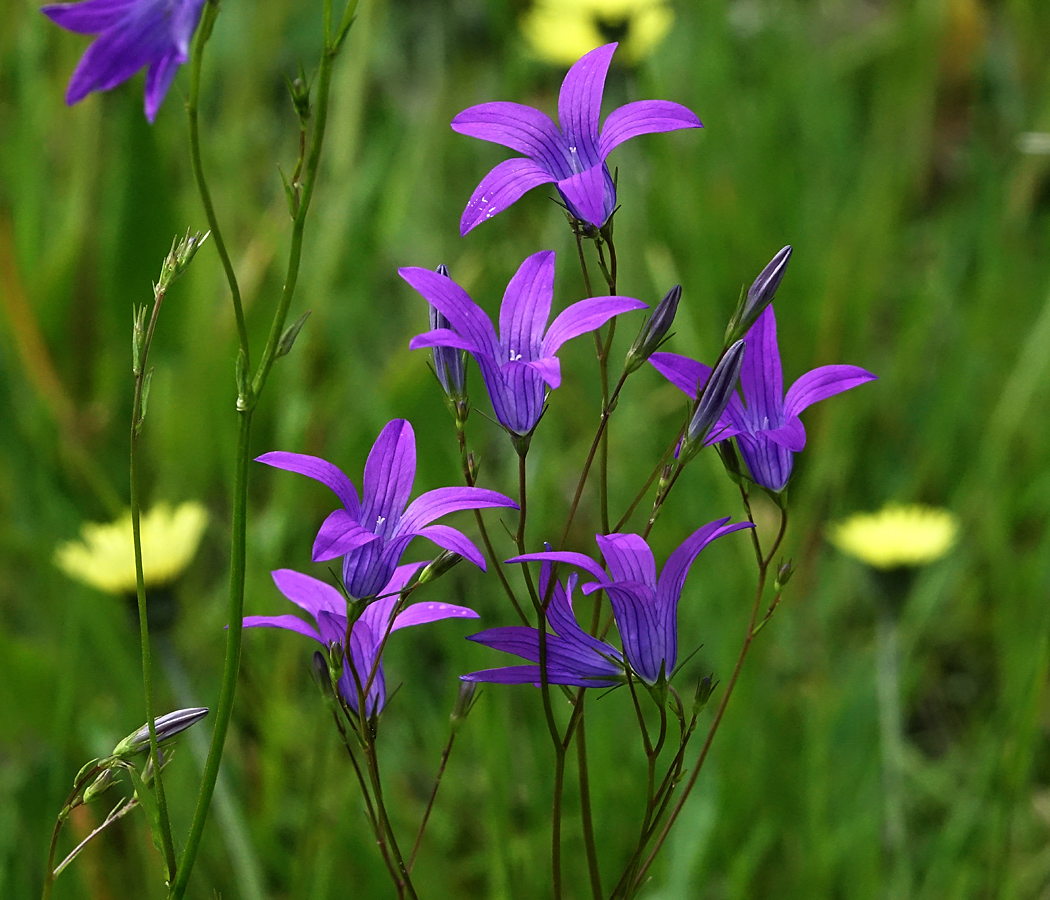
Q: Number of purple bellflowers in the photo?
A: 8